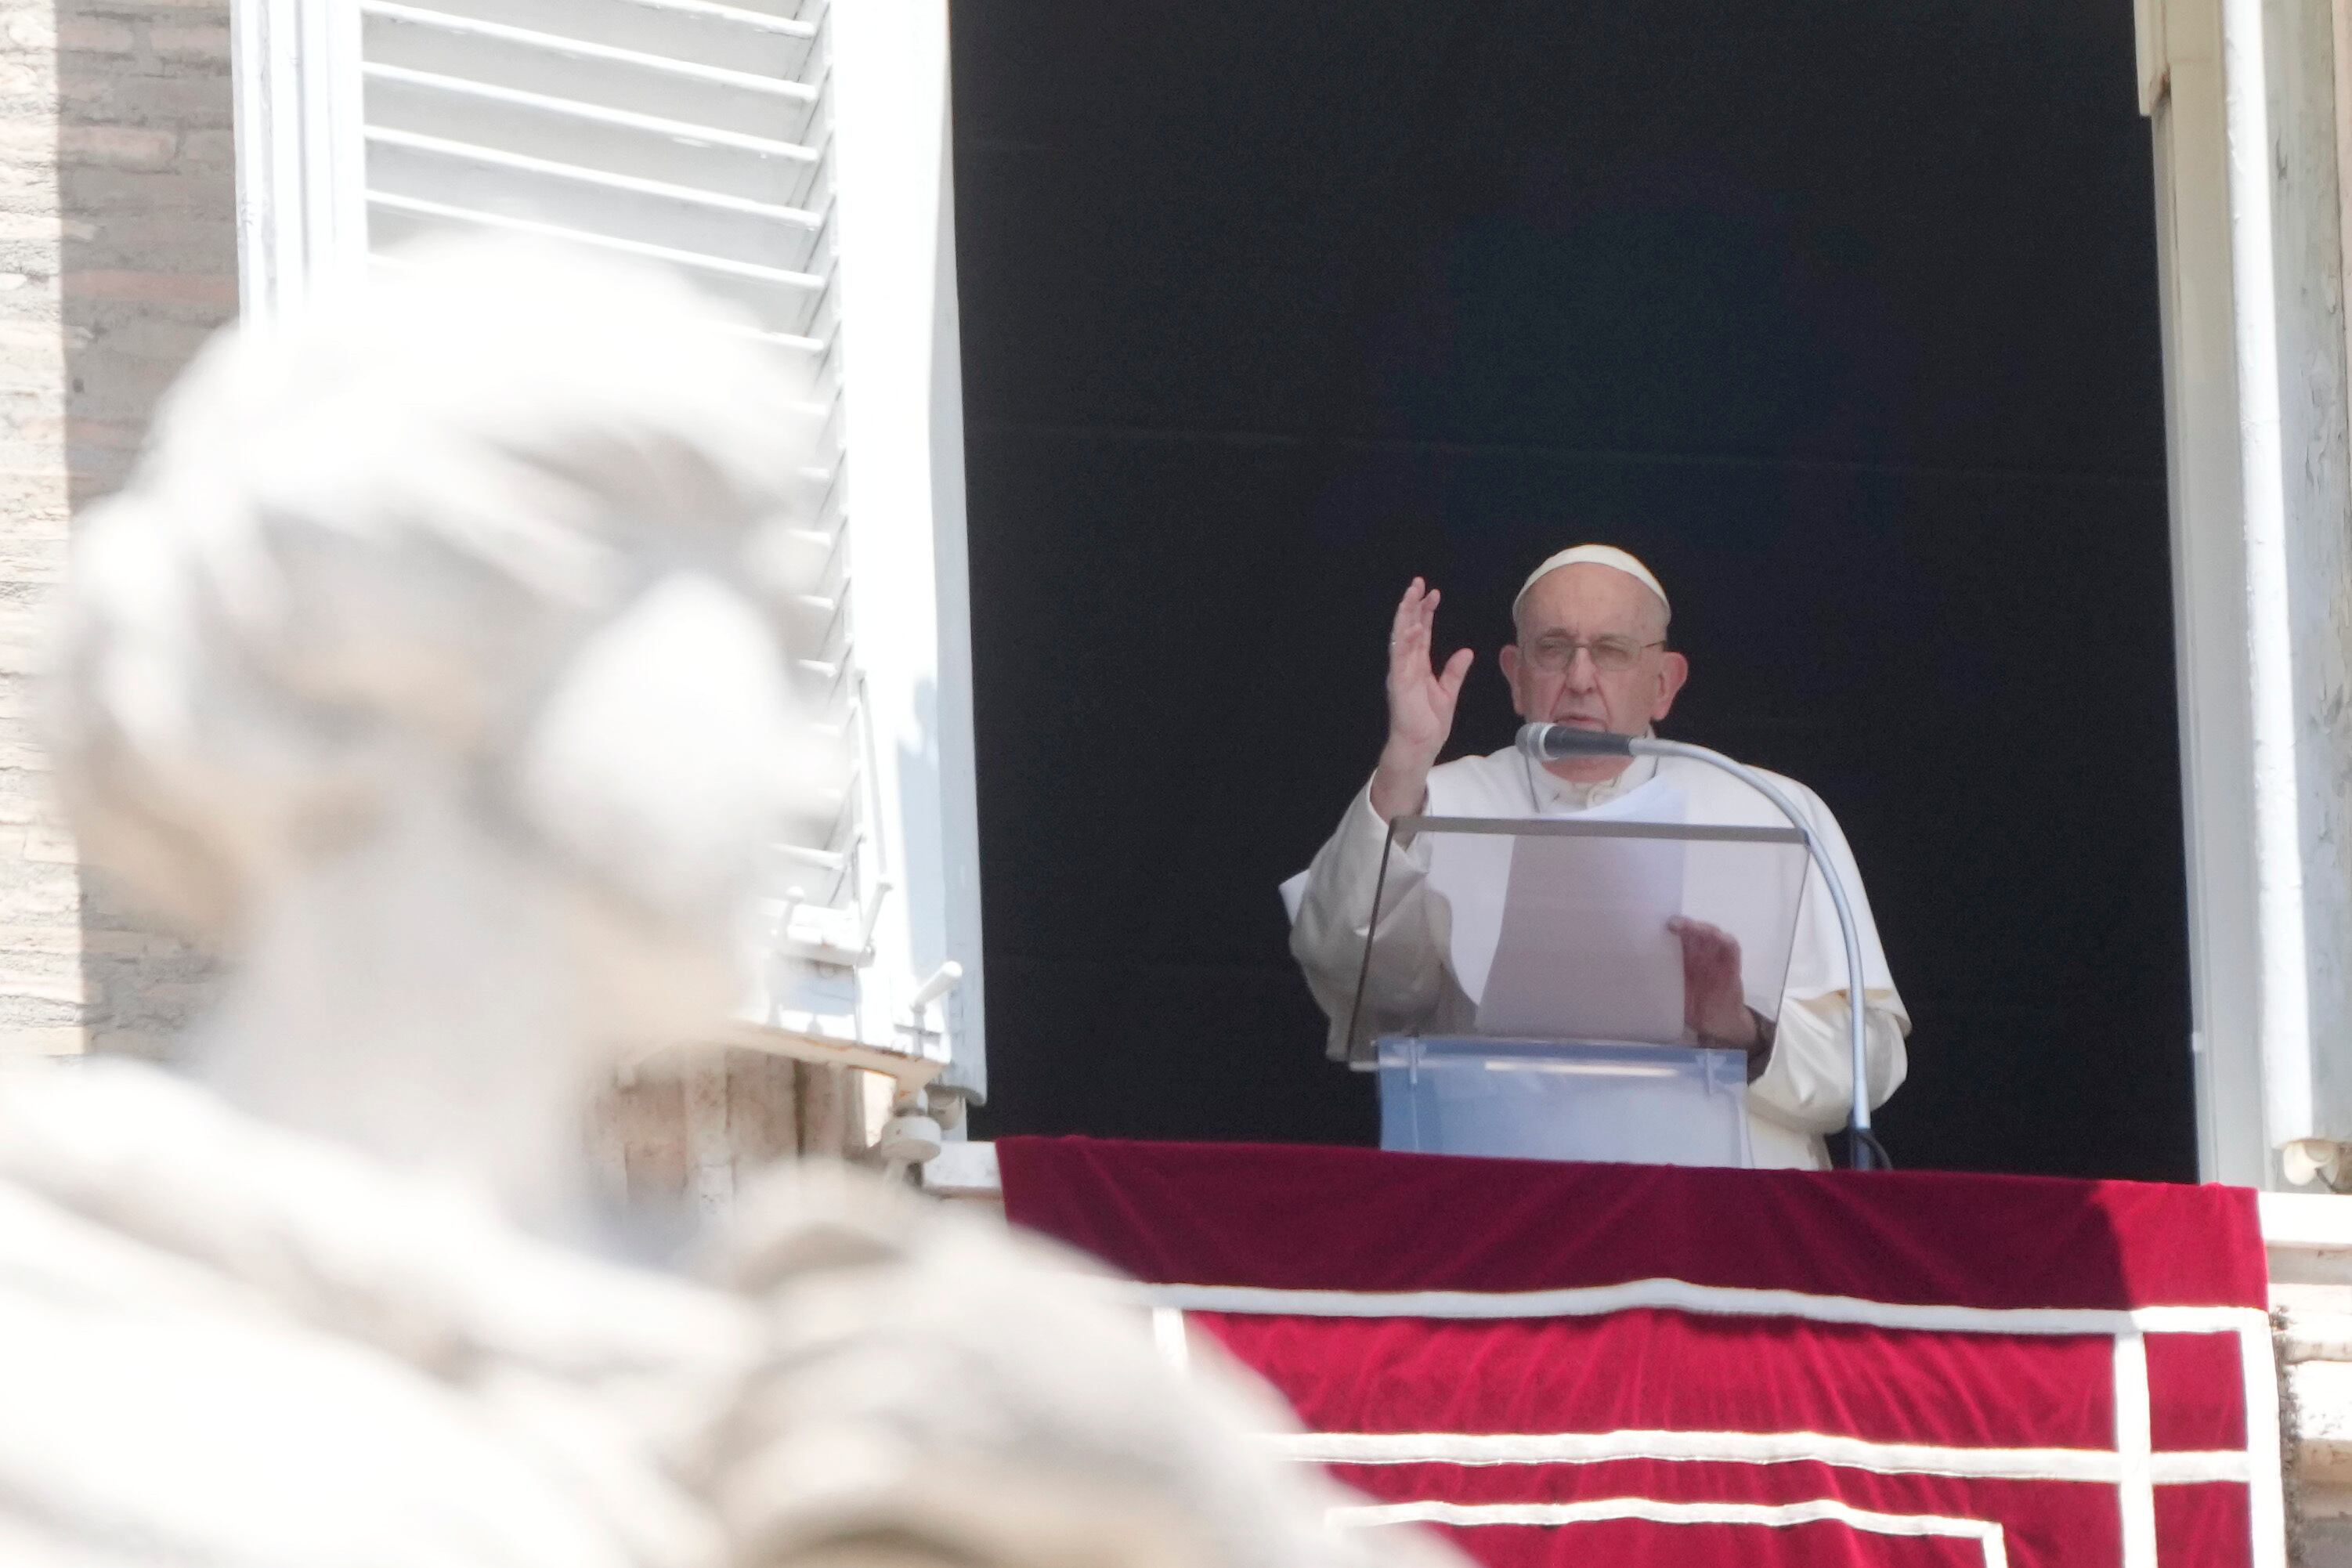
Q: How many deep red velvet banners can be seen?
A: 1